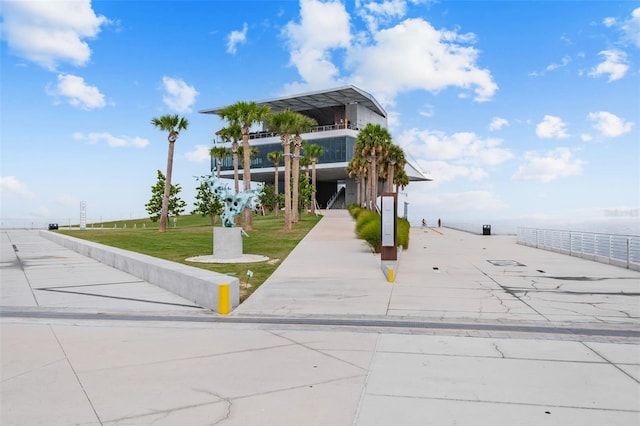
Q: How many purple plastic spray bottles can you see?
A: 0